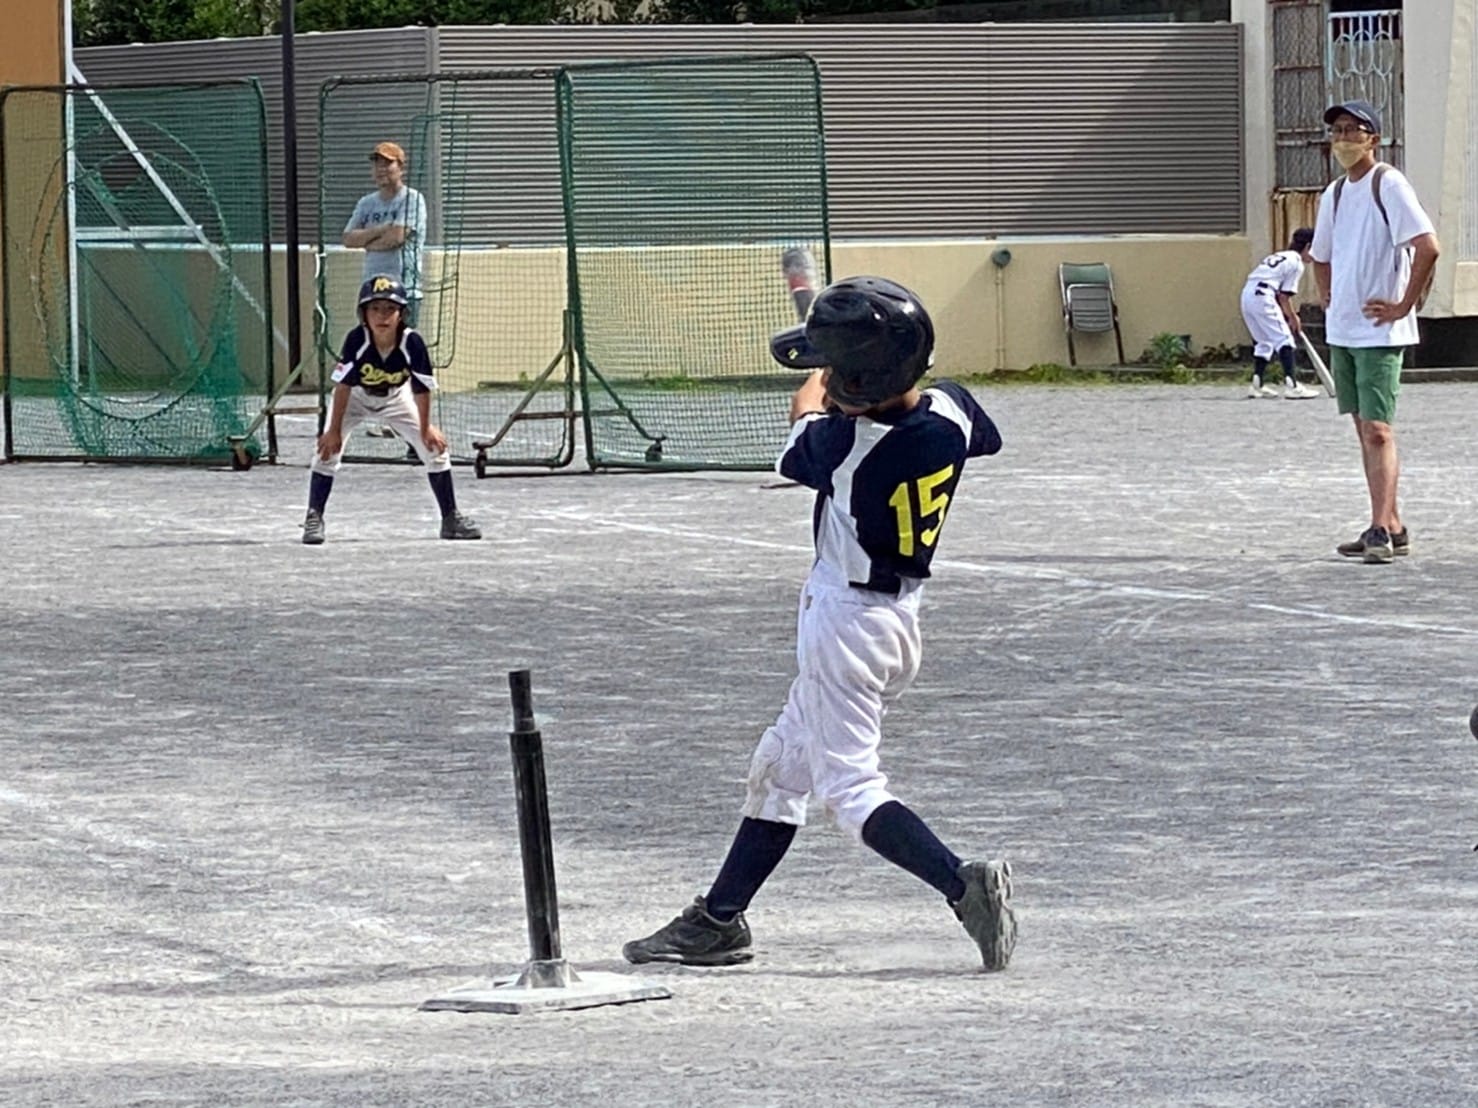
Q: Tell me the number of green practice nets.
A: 3